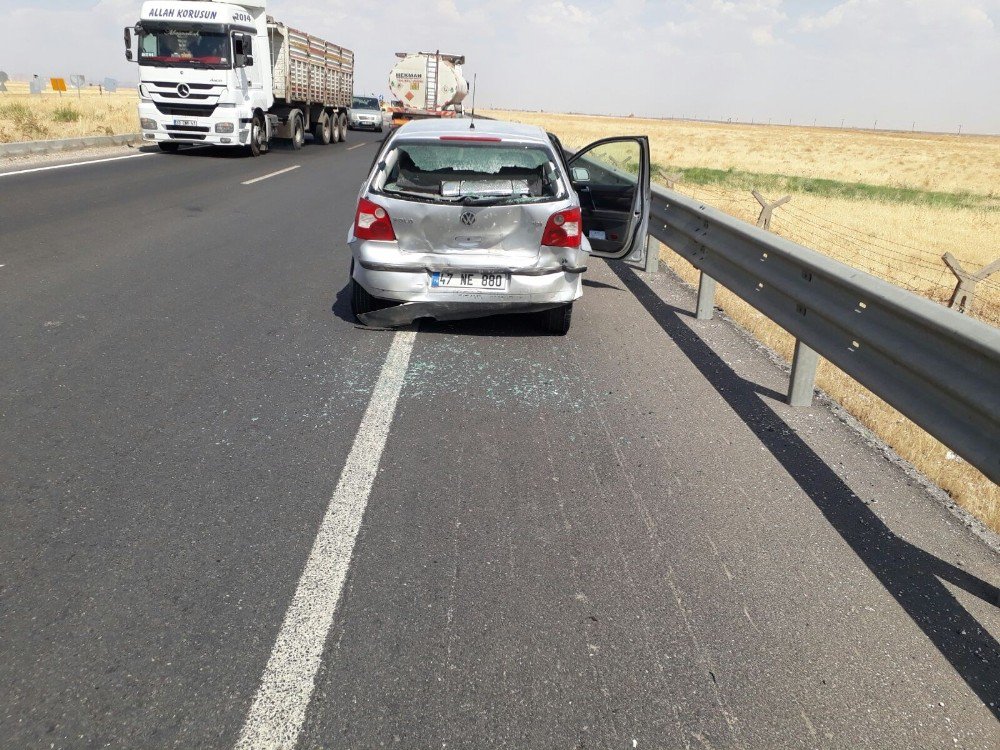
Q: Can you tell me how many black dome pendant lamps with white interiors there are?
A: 0